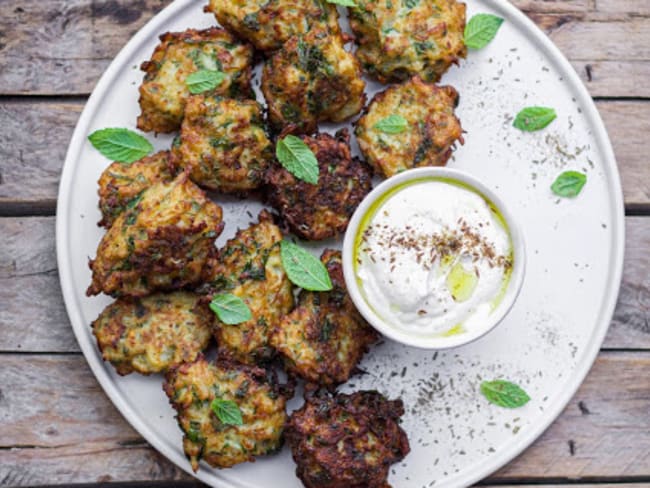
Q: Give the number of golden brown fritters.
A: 14